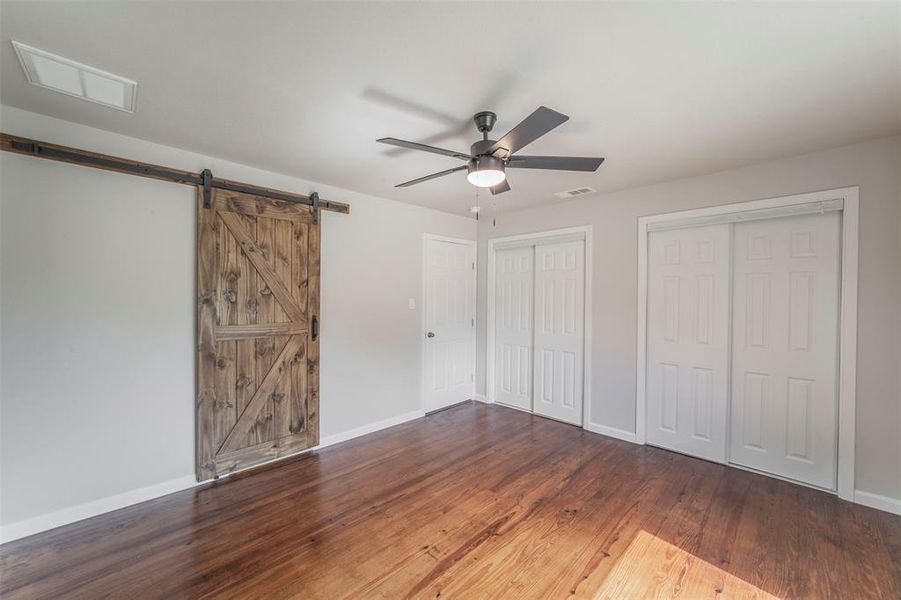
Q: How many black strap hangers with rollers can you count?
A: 2